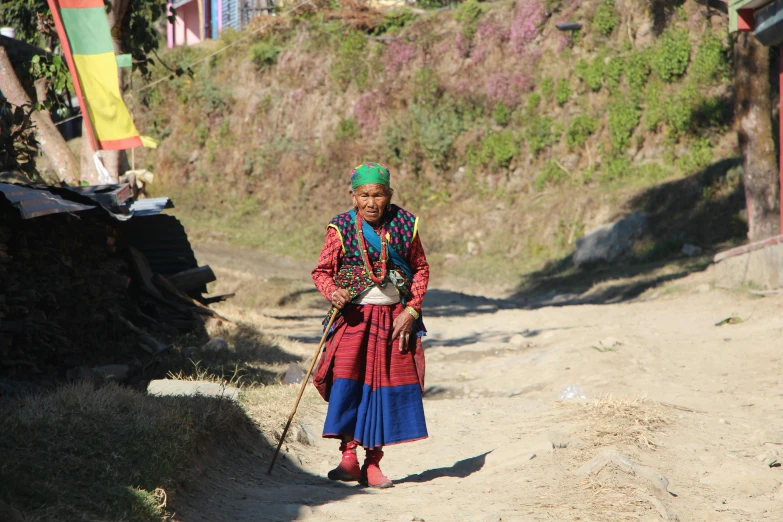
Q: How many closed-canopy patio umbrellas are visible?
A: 0